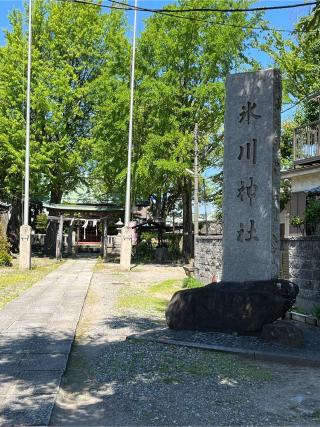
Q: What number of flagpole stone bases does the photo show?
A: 2